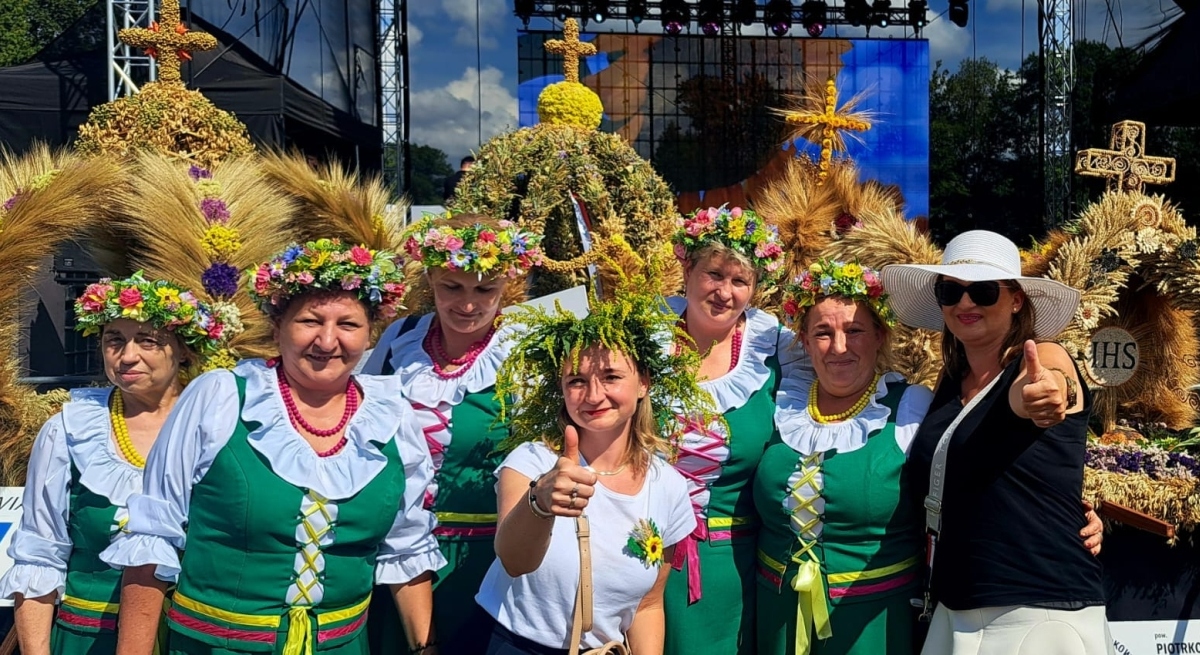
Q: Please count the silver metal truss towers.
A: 3